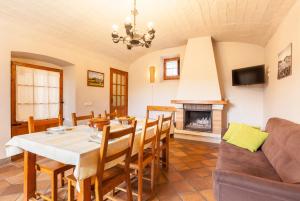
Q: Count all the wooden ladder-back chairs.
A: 6